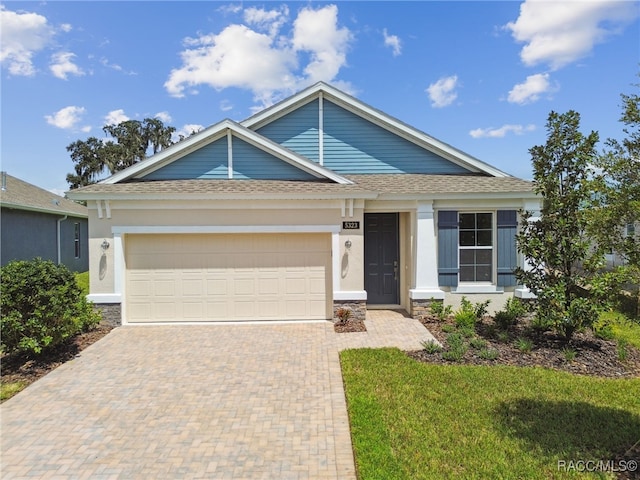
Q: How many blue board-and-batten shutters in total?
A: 2